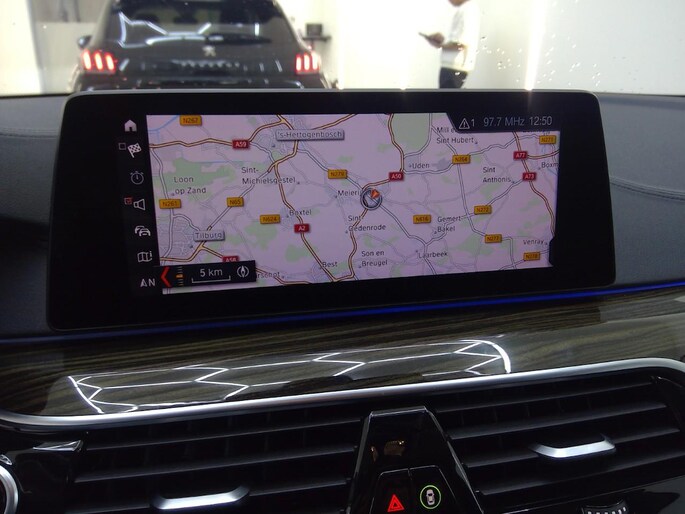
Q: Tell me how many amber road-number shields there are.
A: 11